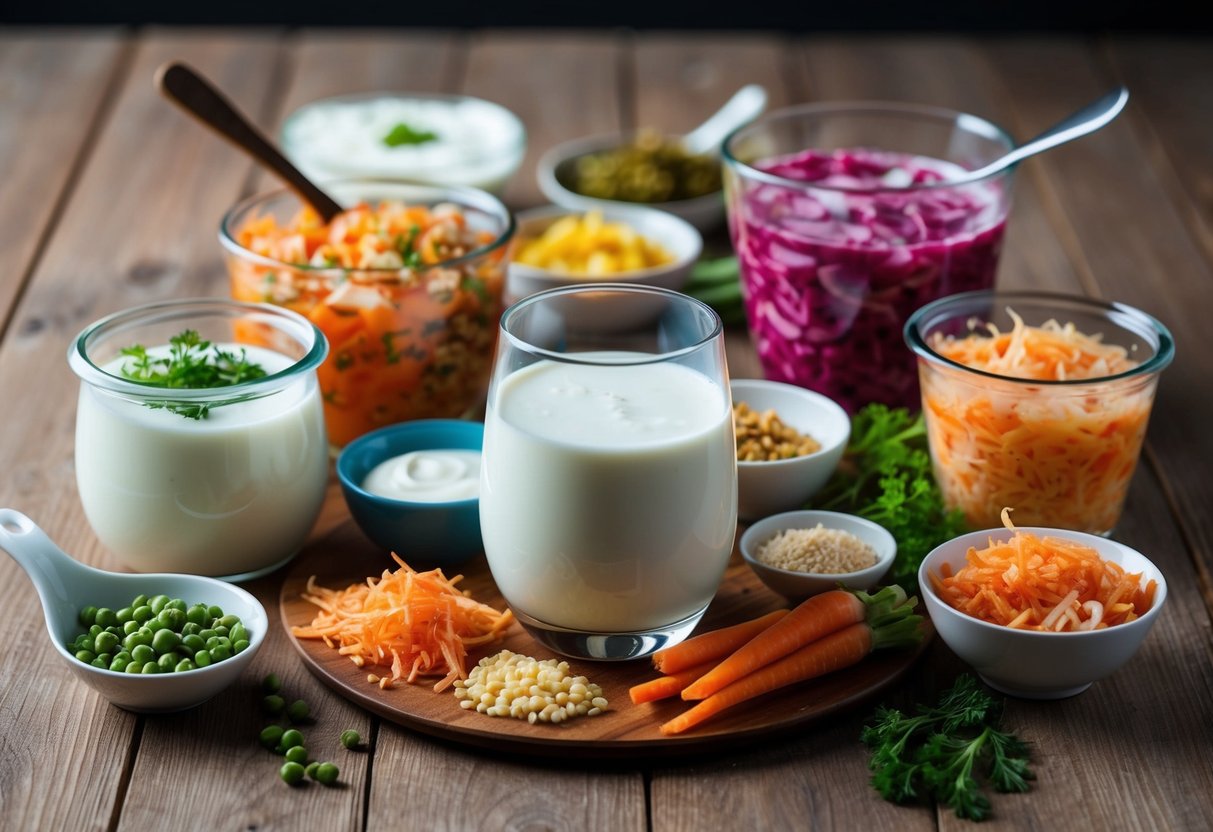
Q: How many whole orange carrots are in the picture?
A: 4